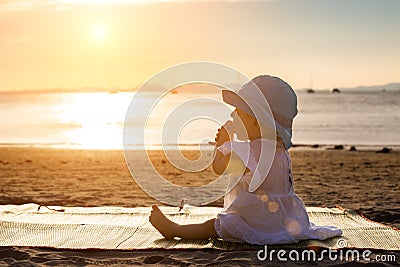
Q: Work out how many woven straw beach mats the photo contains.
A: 1